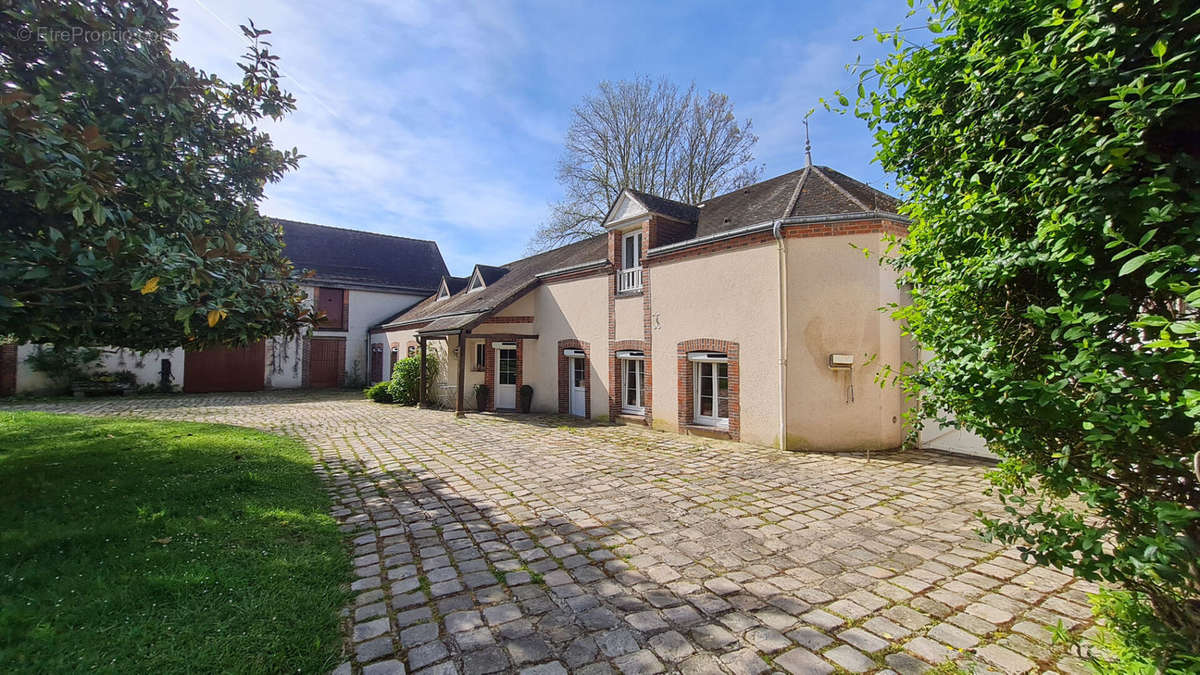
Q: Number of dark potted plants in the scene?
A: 2